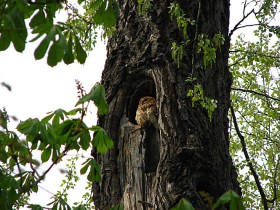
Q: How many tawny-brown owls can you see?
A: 1